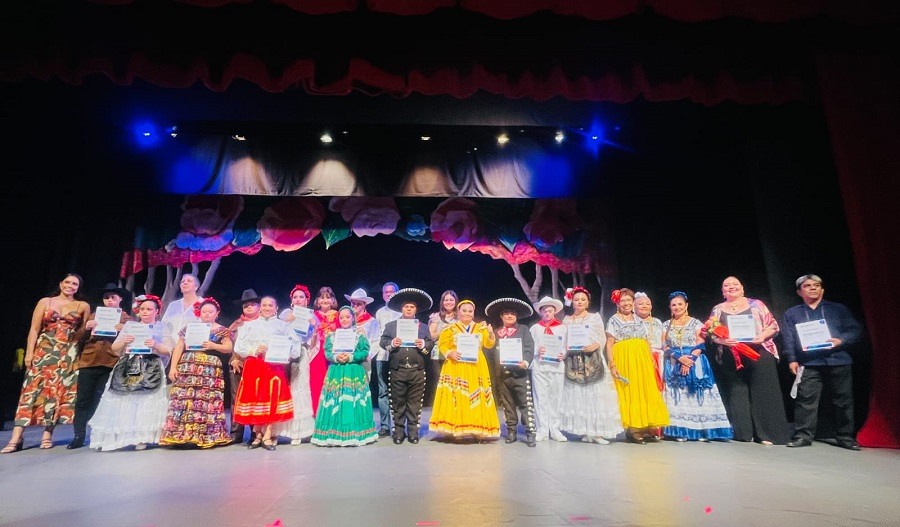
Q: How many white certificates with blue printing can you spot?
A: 13